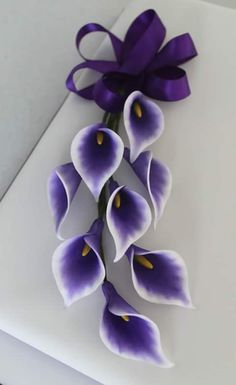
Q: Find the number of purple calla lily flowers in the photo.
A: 8